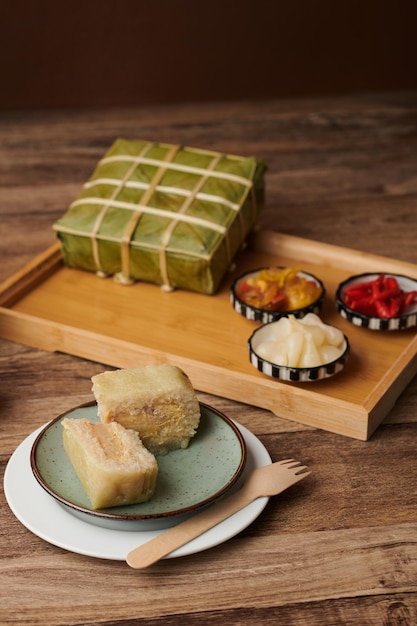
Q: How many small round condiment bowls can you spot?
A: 3